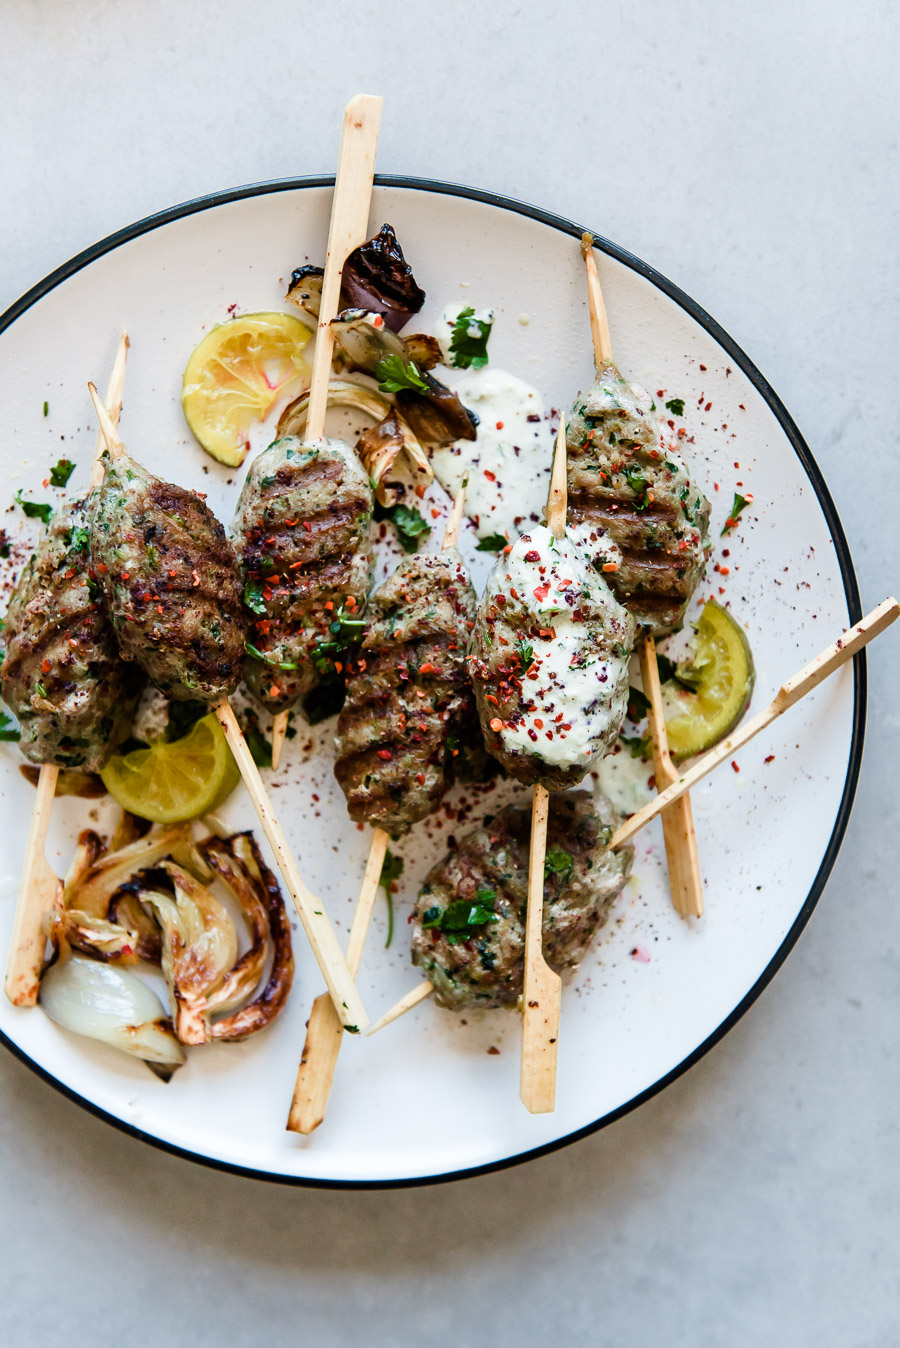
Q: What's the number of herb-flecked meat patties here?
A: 7